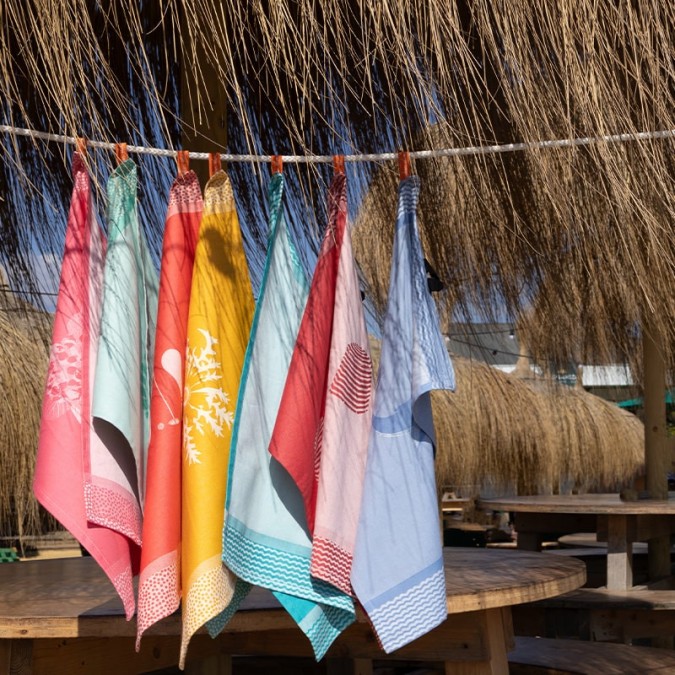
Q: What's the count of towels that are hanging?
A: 7